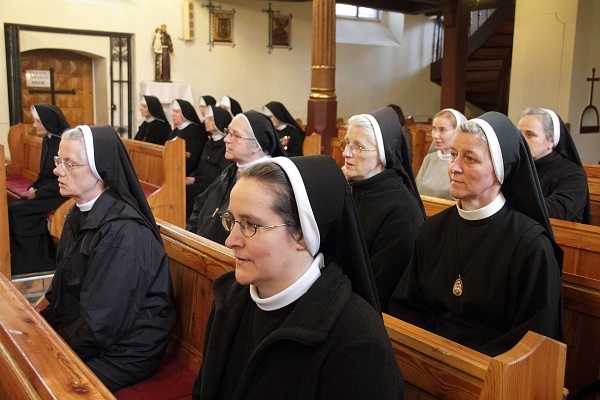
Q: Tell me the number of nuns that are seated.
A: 14